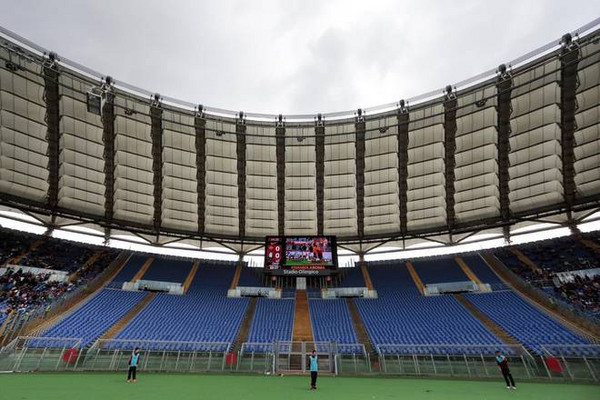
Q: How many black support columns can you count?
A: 12